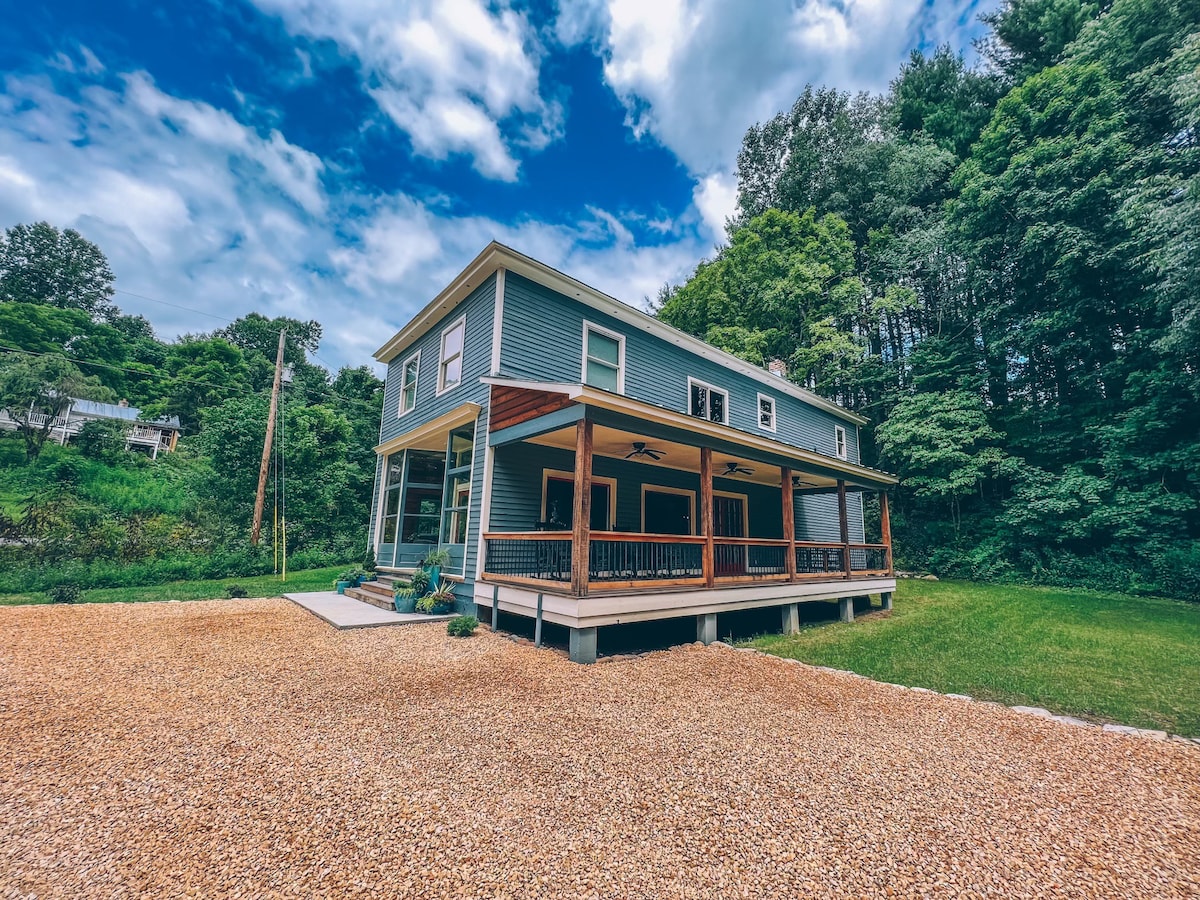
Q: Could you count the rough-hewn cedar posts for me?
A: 5